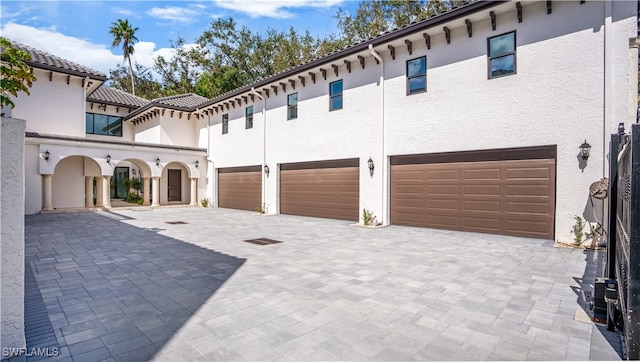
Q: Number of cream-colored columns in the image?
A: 7